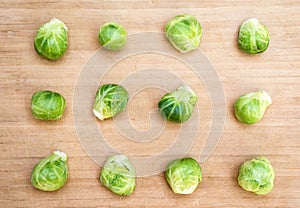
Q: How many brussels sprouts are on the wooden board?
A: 12